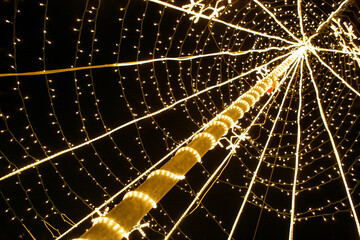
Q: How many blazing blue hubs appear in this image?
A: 0